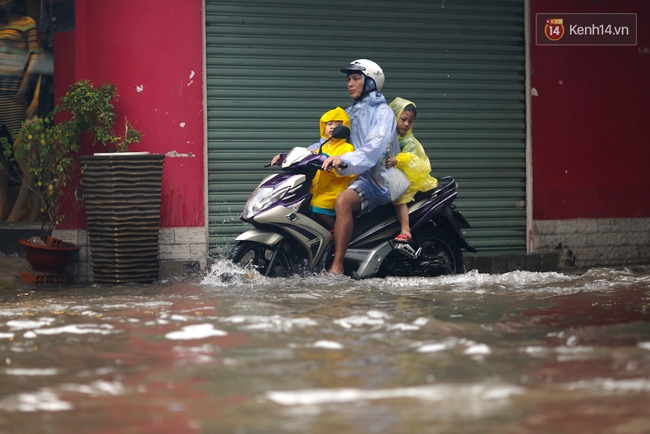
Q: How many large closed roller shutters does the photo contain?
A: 1